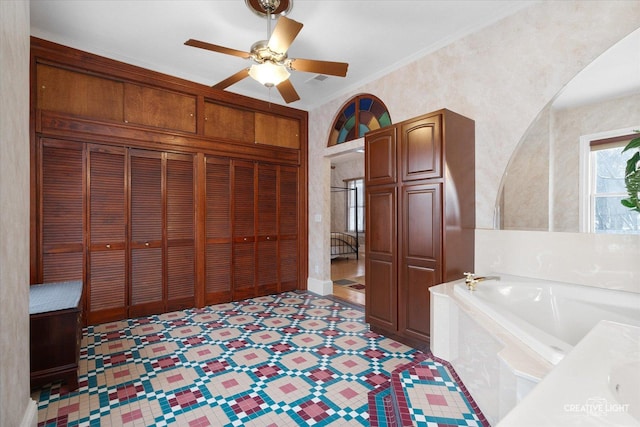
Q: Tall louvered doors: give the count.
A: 8